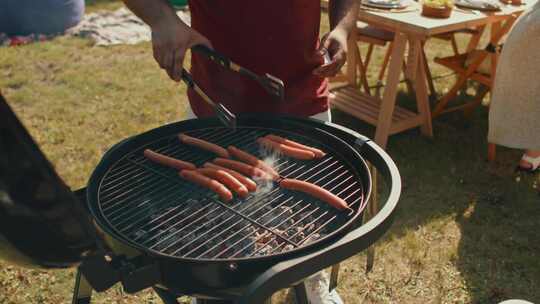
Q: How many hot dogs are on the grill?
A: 10